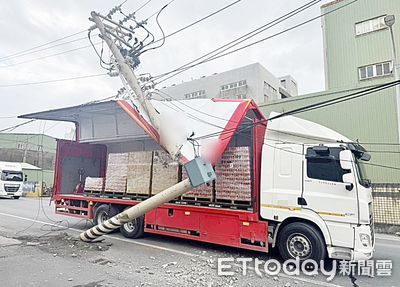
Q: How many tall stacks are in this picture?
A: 5